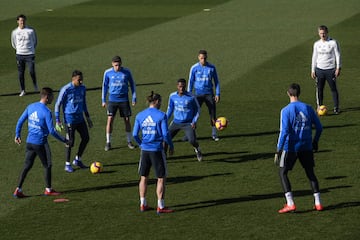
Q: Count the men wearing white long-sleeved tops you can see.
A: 2